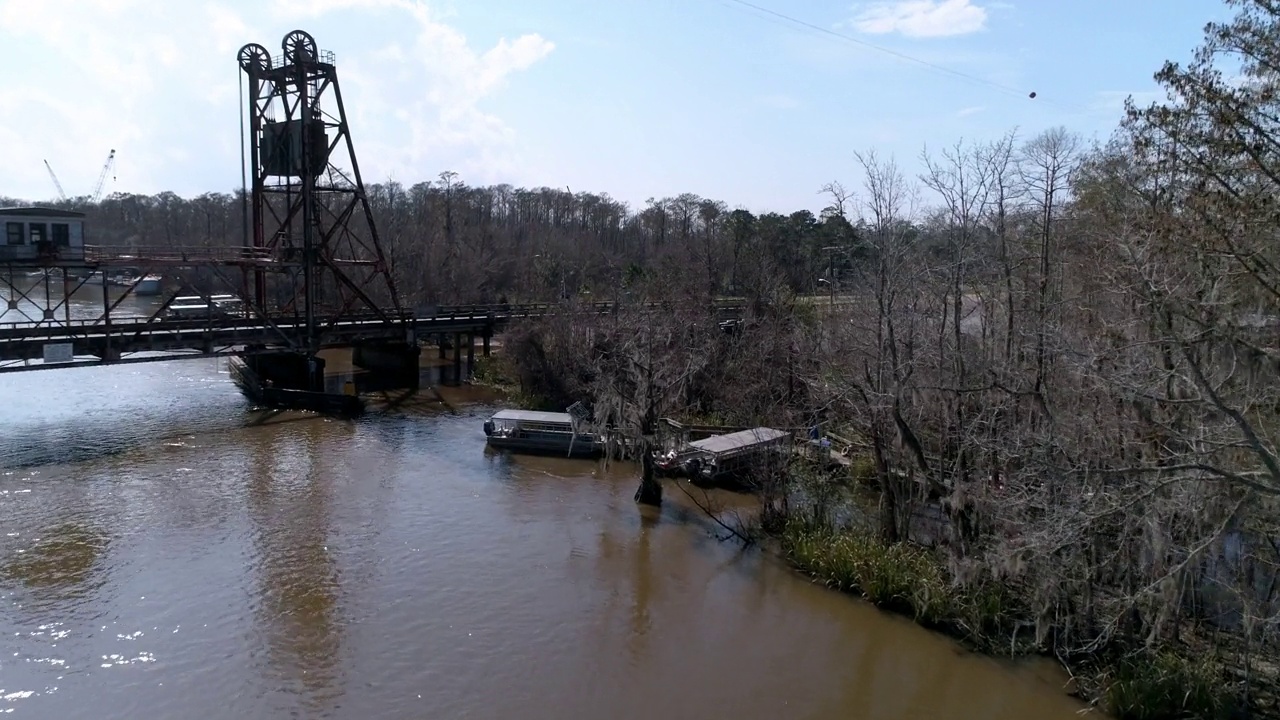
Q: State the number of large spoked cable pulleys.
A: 2